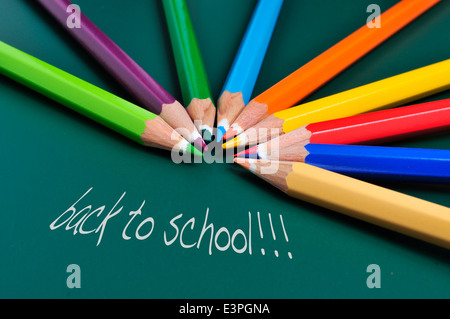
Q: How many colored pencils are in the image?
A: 9